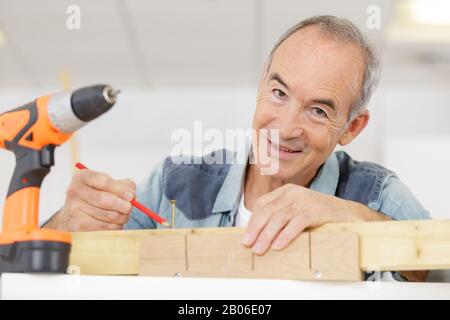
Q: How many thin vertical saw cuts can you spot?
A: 3